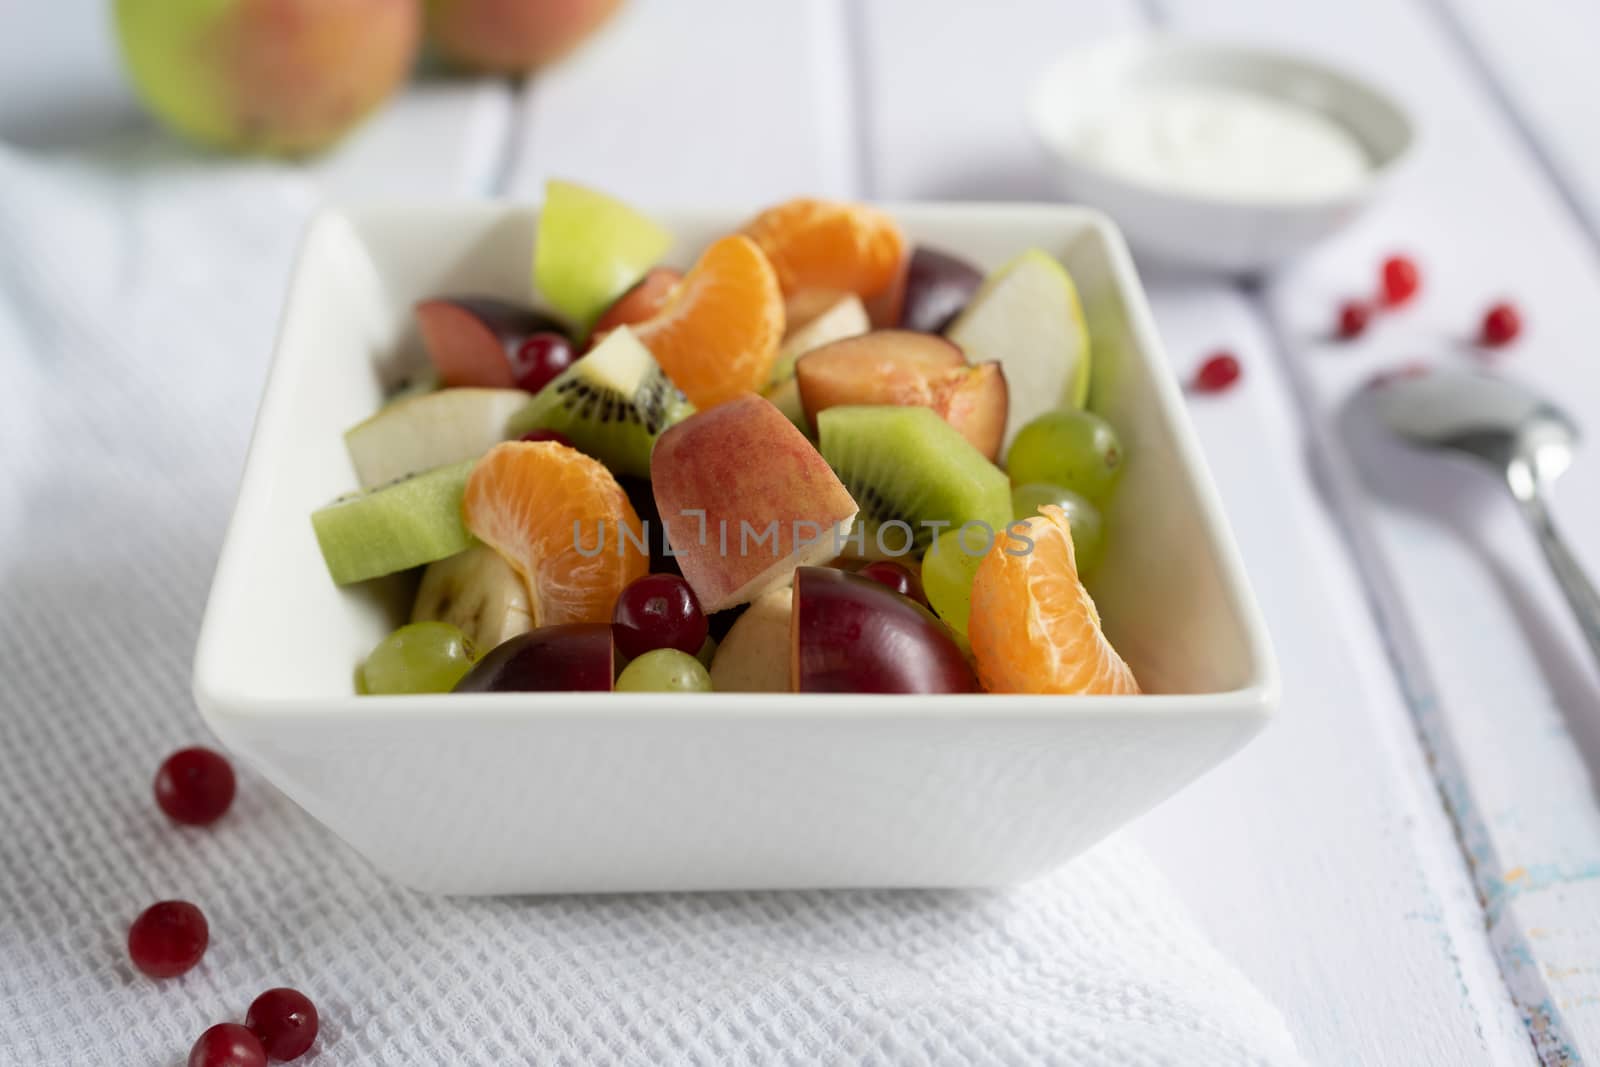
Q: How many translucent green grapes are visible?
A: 5